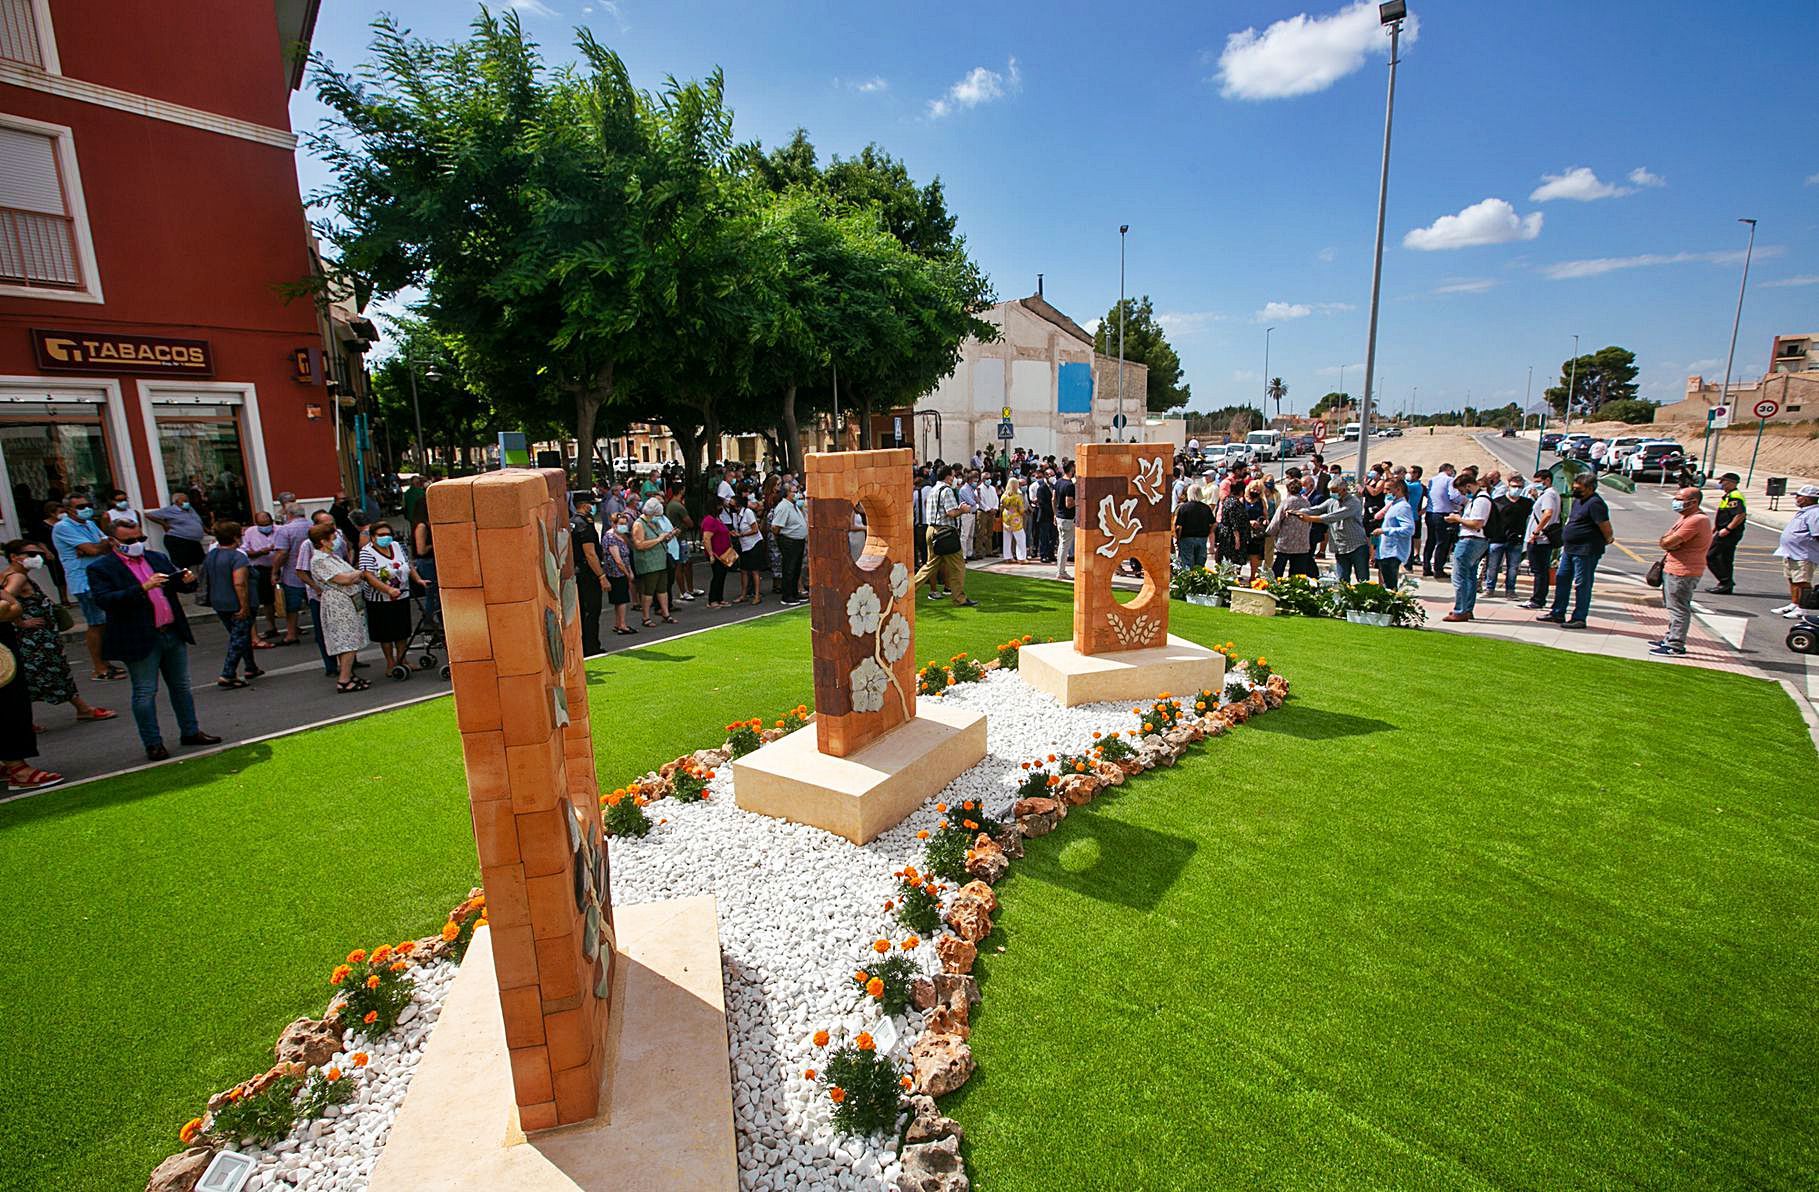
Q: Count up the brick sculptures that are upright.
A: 3